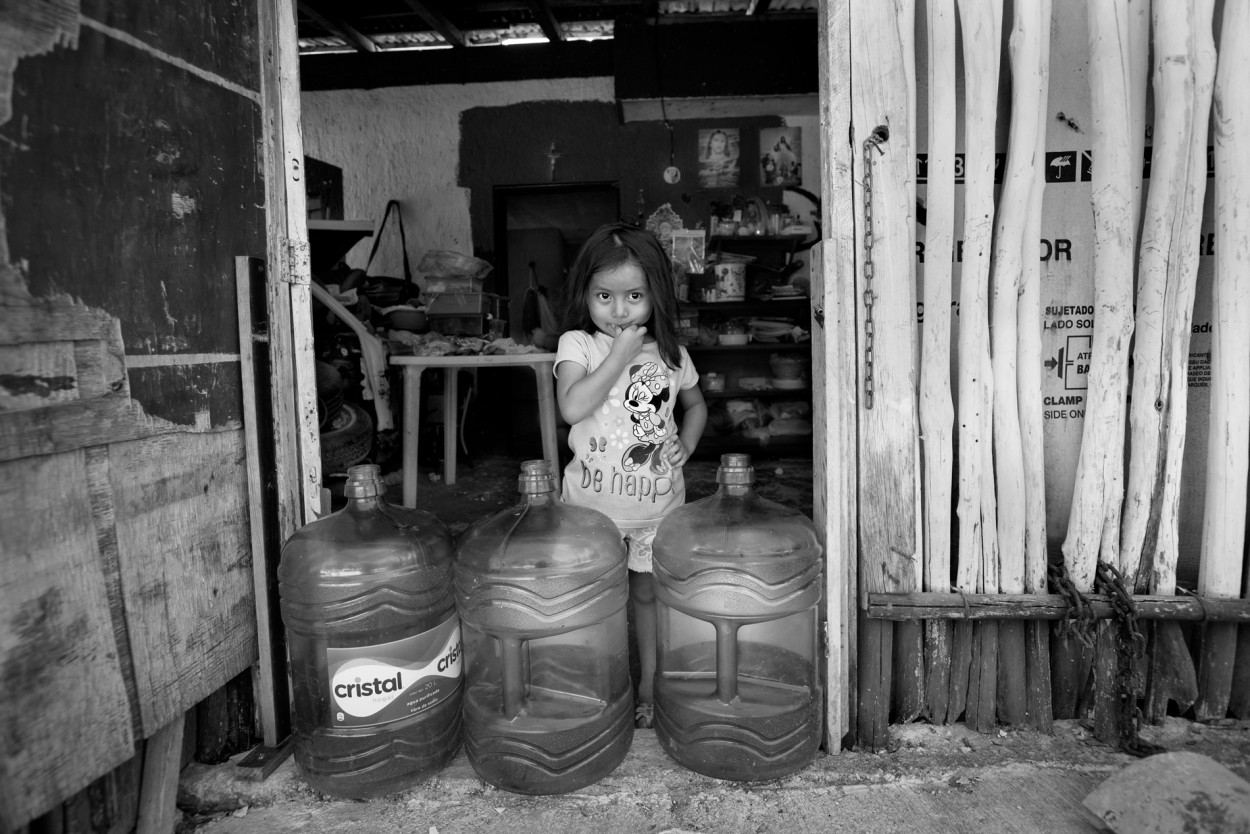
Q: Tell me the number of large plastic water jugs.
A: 3